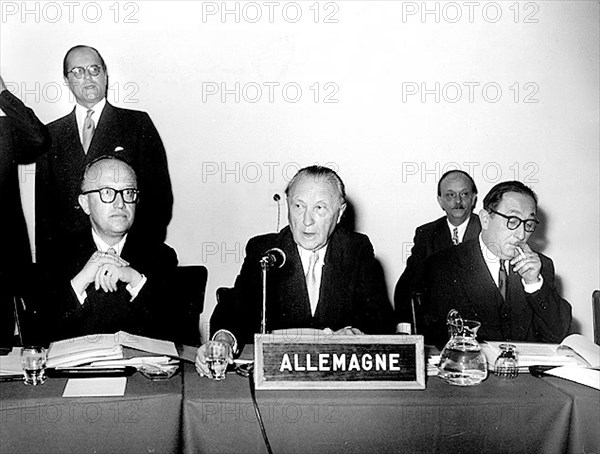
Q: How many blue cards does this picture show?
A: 0